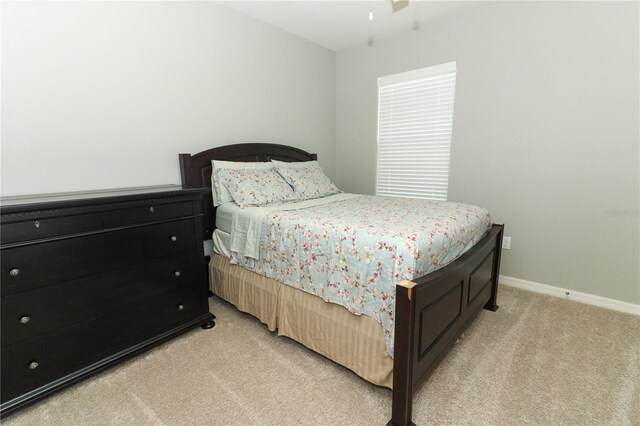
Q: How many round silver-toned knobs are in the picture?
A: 6